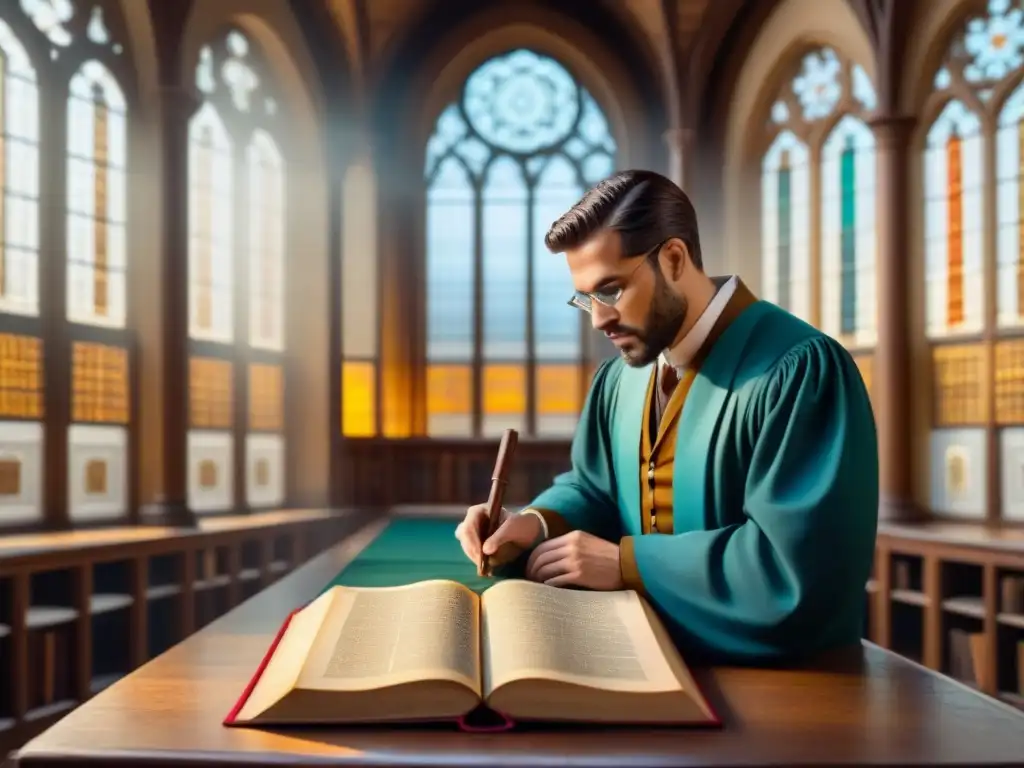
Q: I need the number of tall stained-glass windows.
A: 5